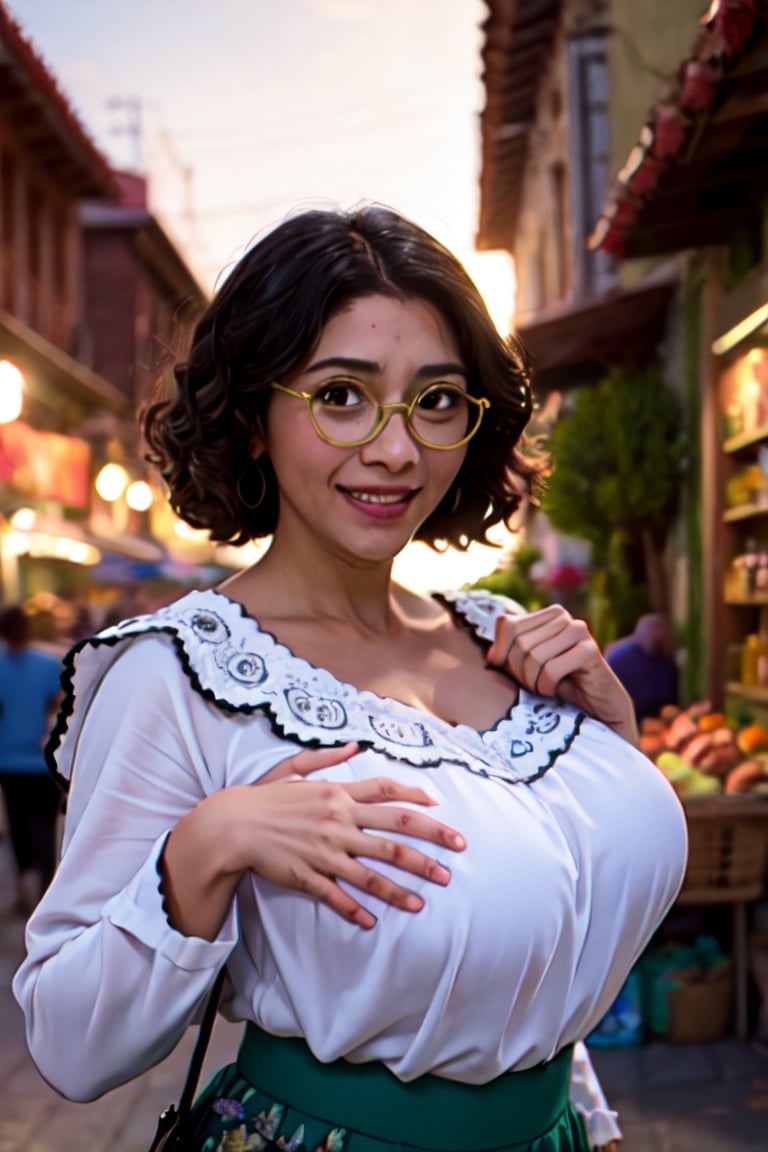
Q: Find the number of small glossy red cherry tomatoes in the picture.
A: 0